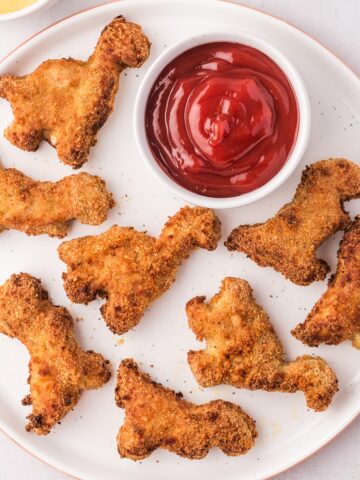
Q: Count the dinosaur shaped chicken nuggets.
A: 8